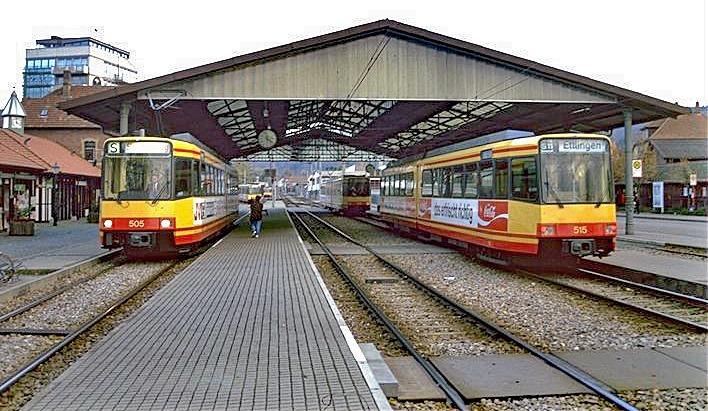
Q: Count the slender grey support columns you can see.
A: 2